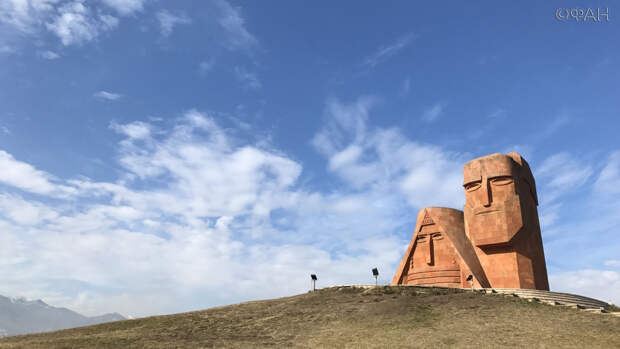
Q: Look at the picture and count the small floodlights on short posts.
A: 3